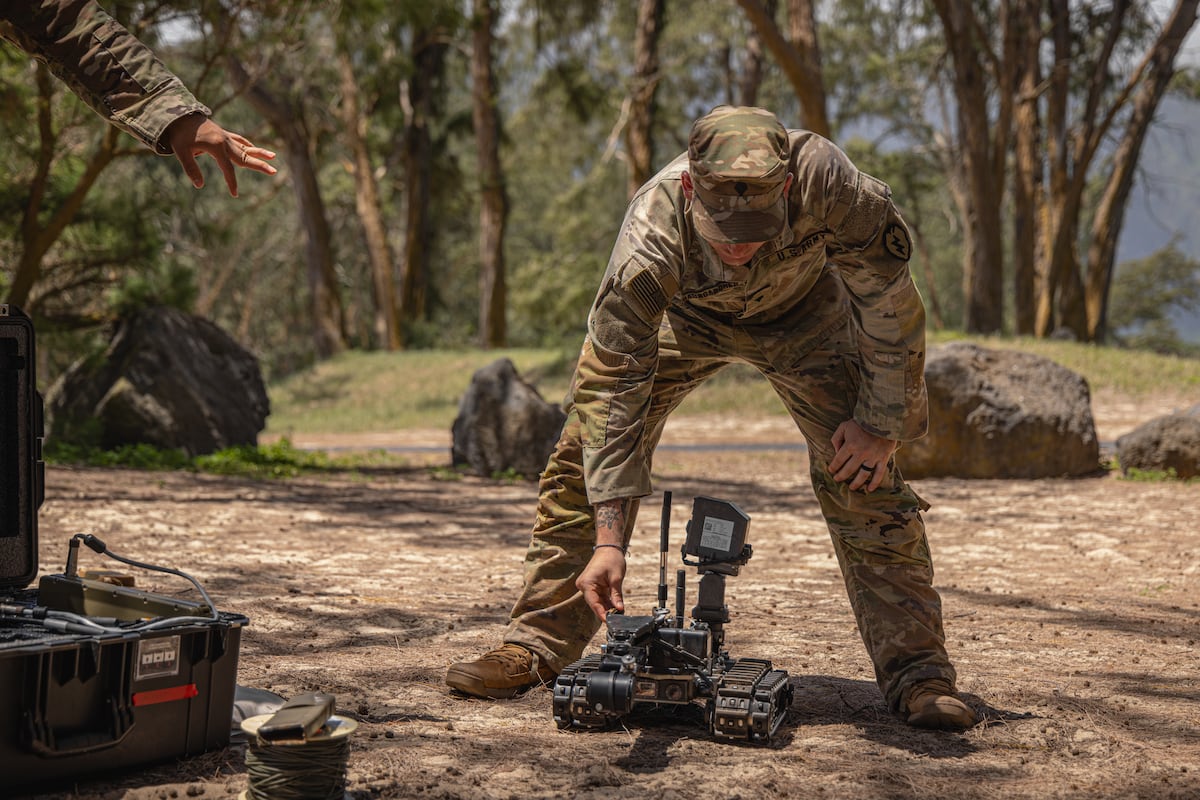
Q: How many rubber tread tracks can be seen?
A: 4